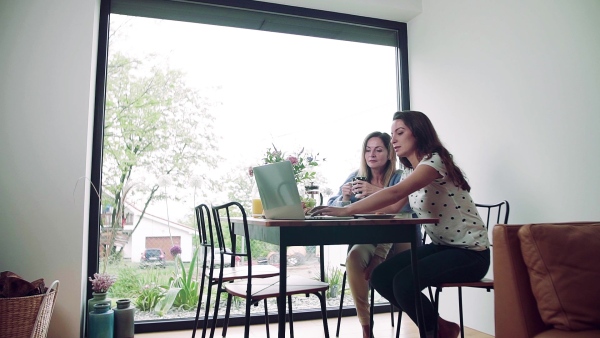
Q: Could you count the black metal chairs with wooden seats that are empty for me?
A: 2